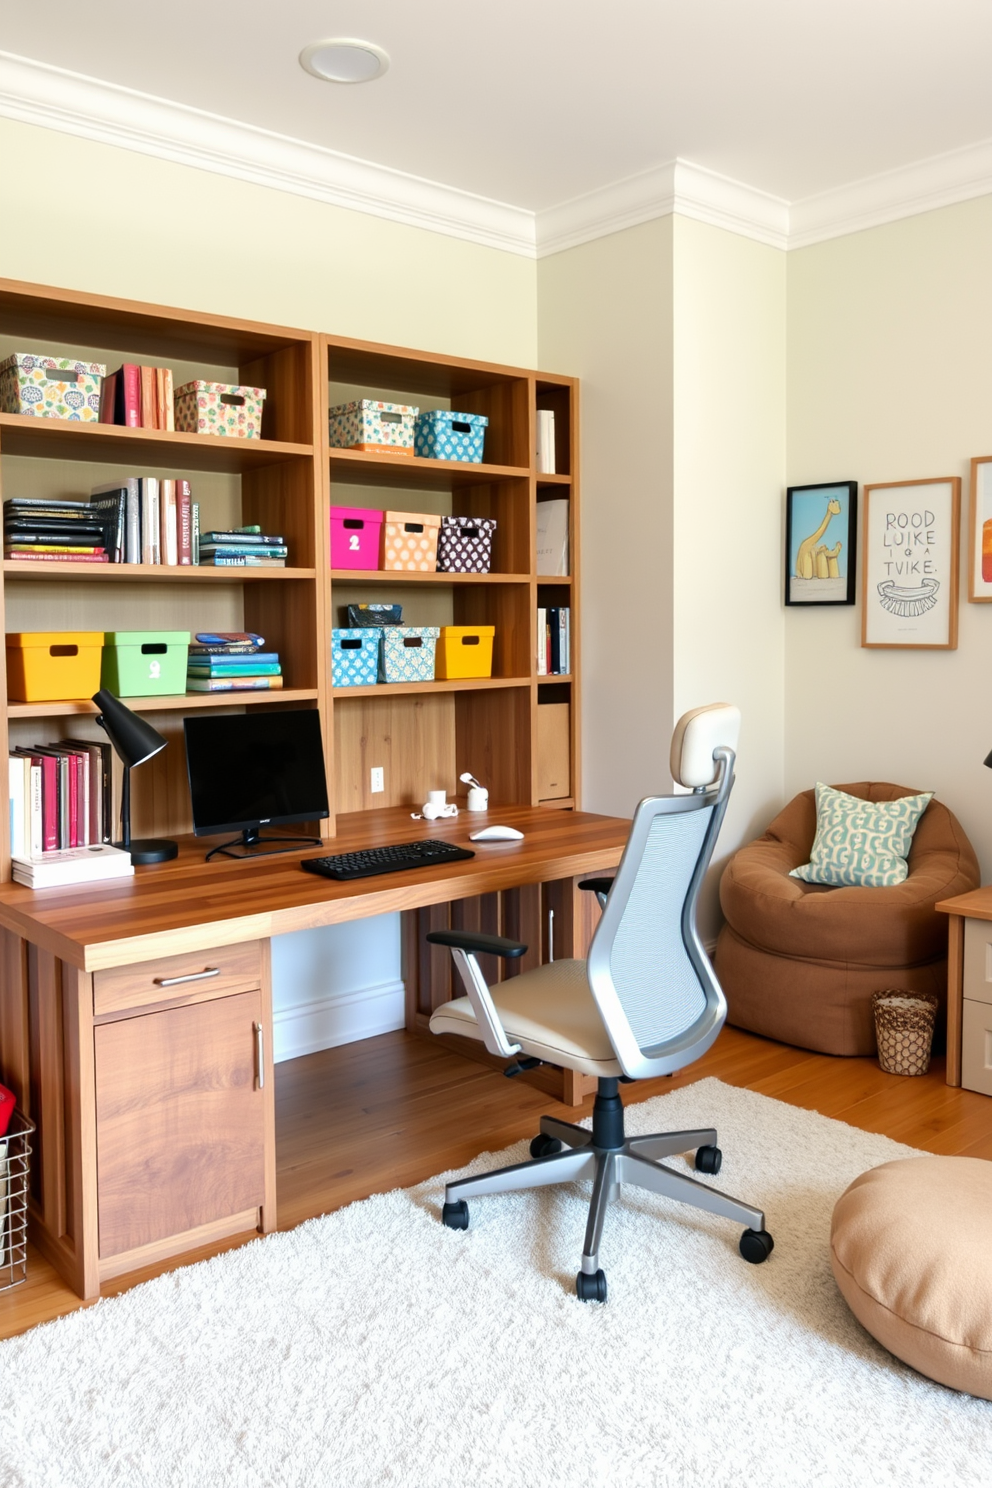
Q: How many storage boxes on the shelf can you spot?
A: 12